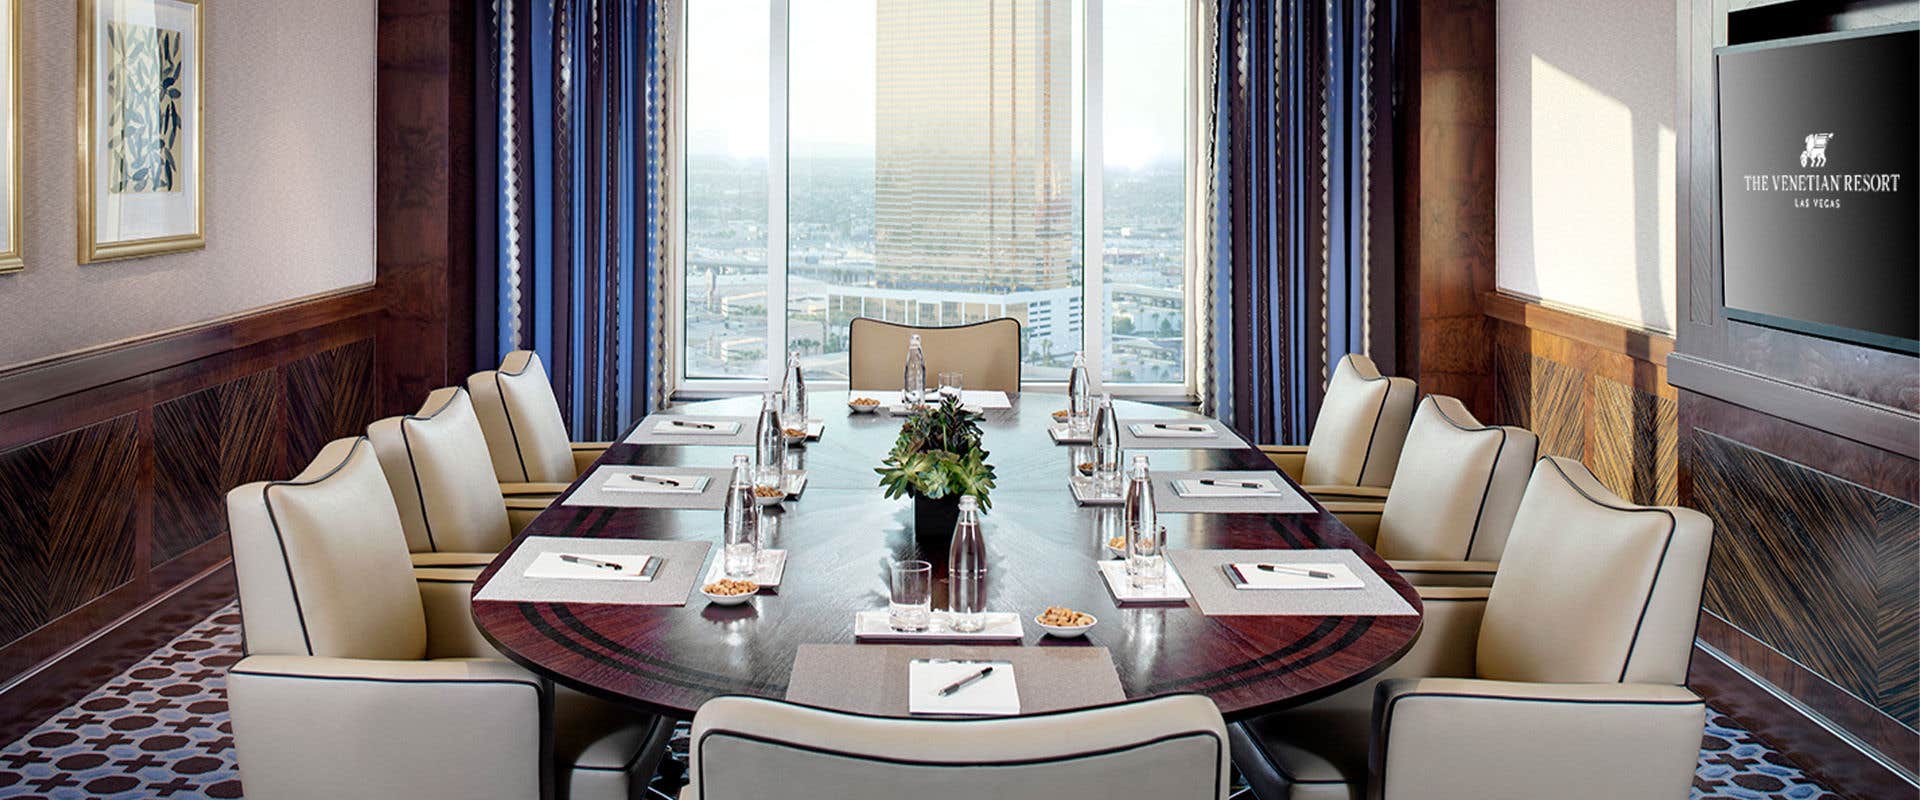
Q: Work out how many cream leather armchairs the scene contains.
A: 8